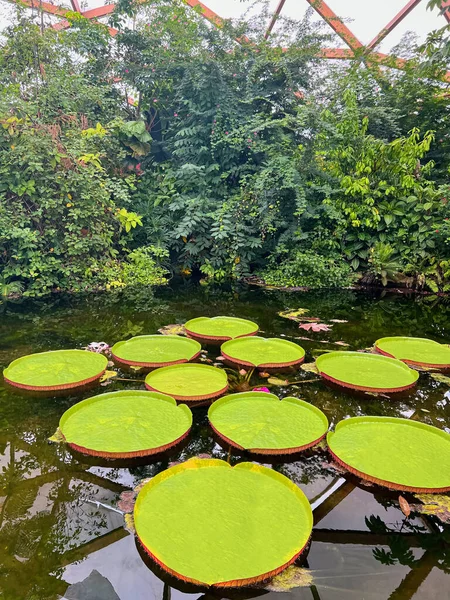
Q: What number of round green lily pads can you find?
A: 11